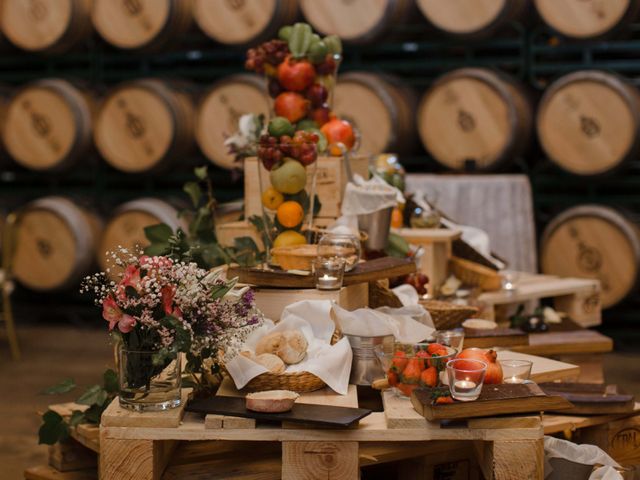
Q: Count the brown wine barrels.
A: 15